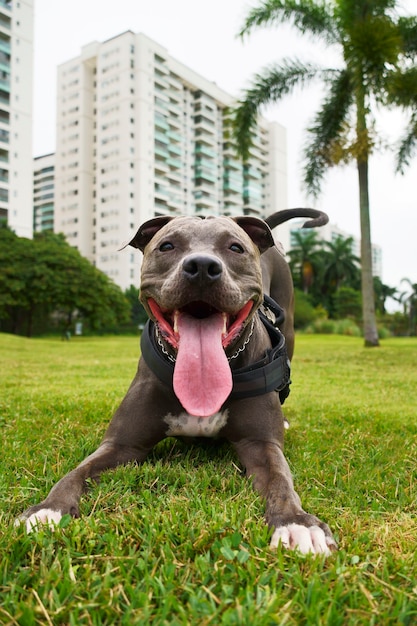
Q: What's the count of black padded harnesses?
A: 1